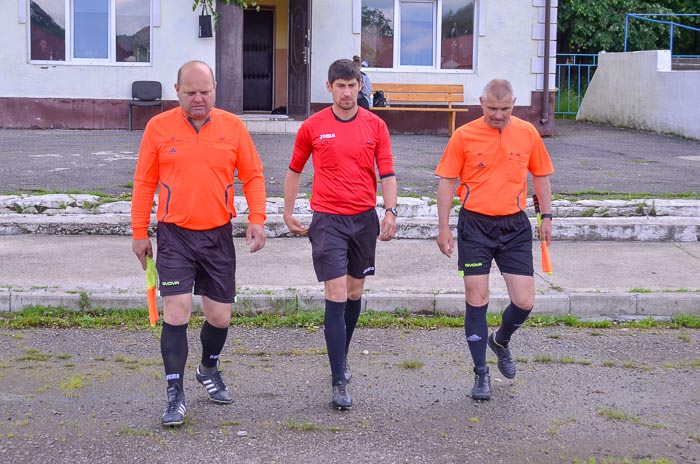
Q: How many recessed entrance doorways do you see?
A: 1